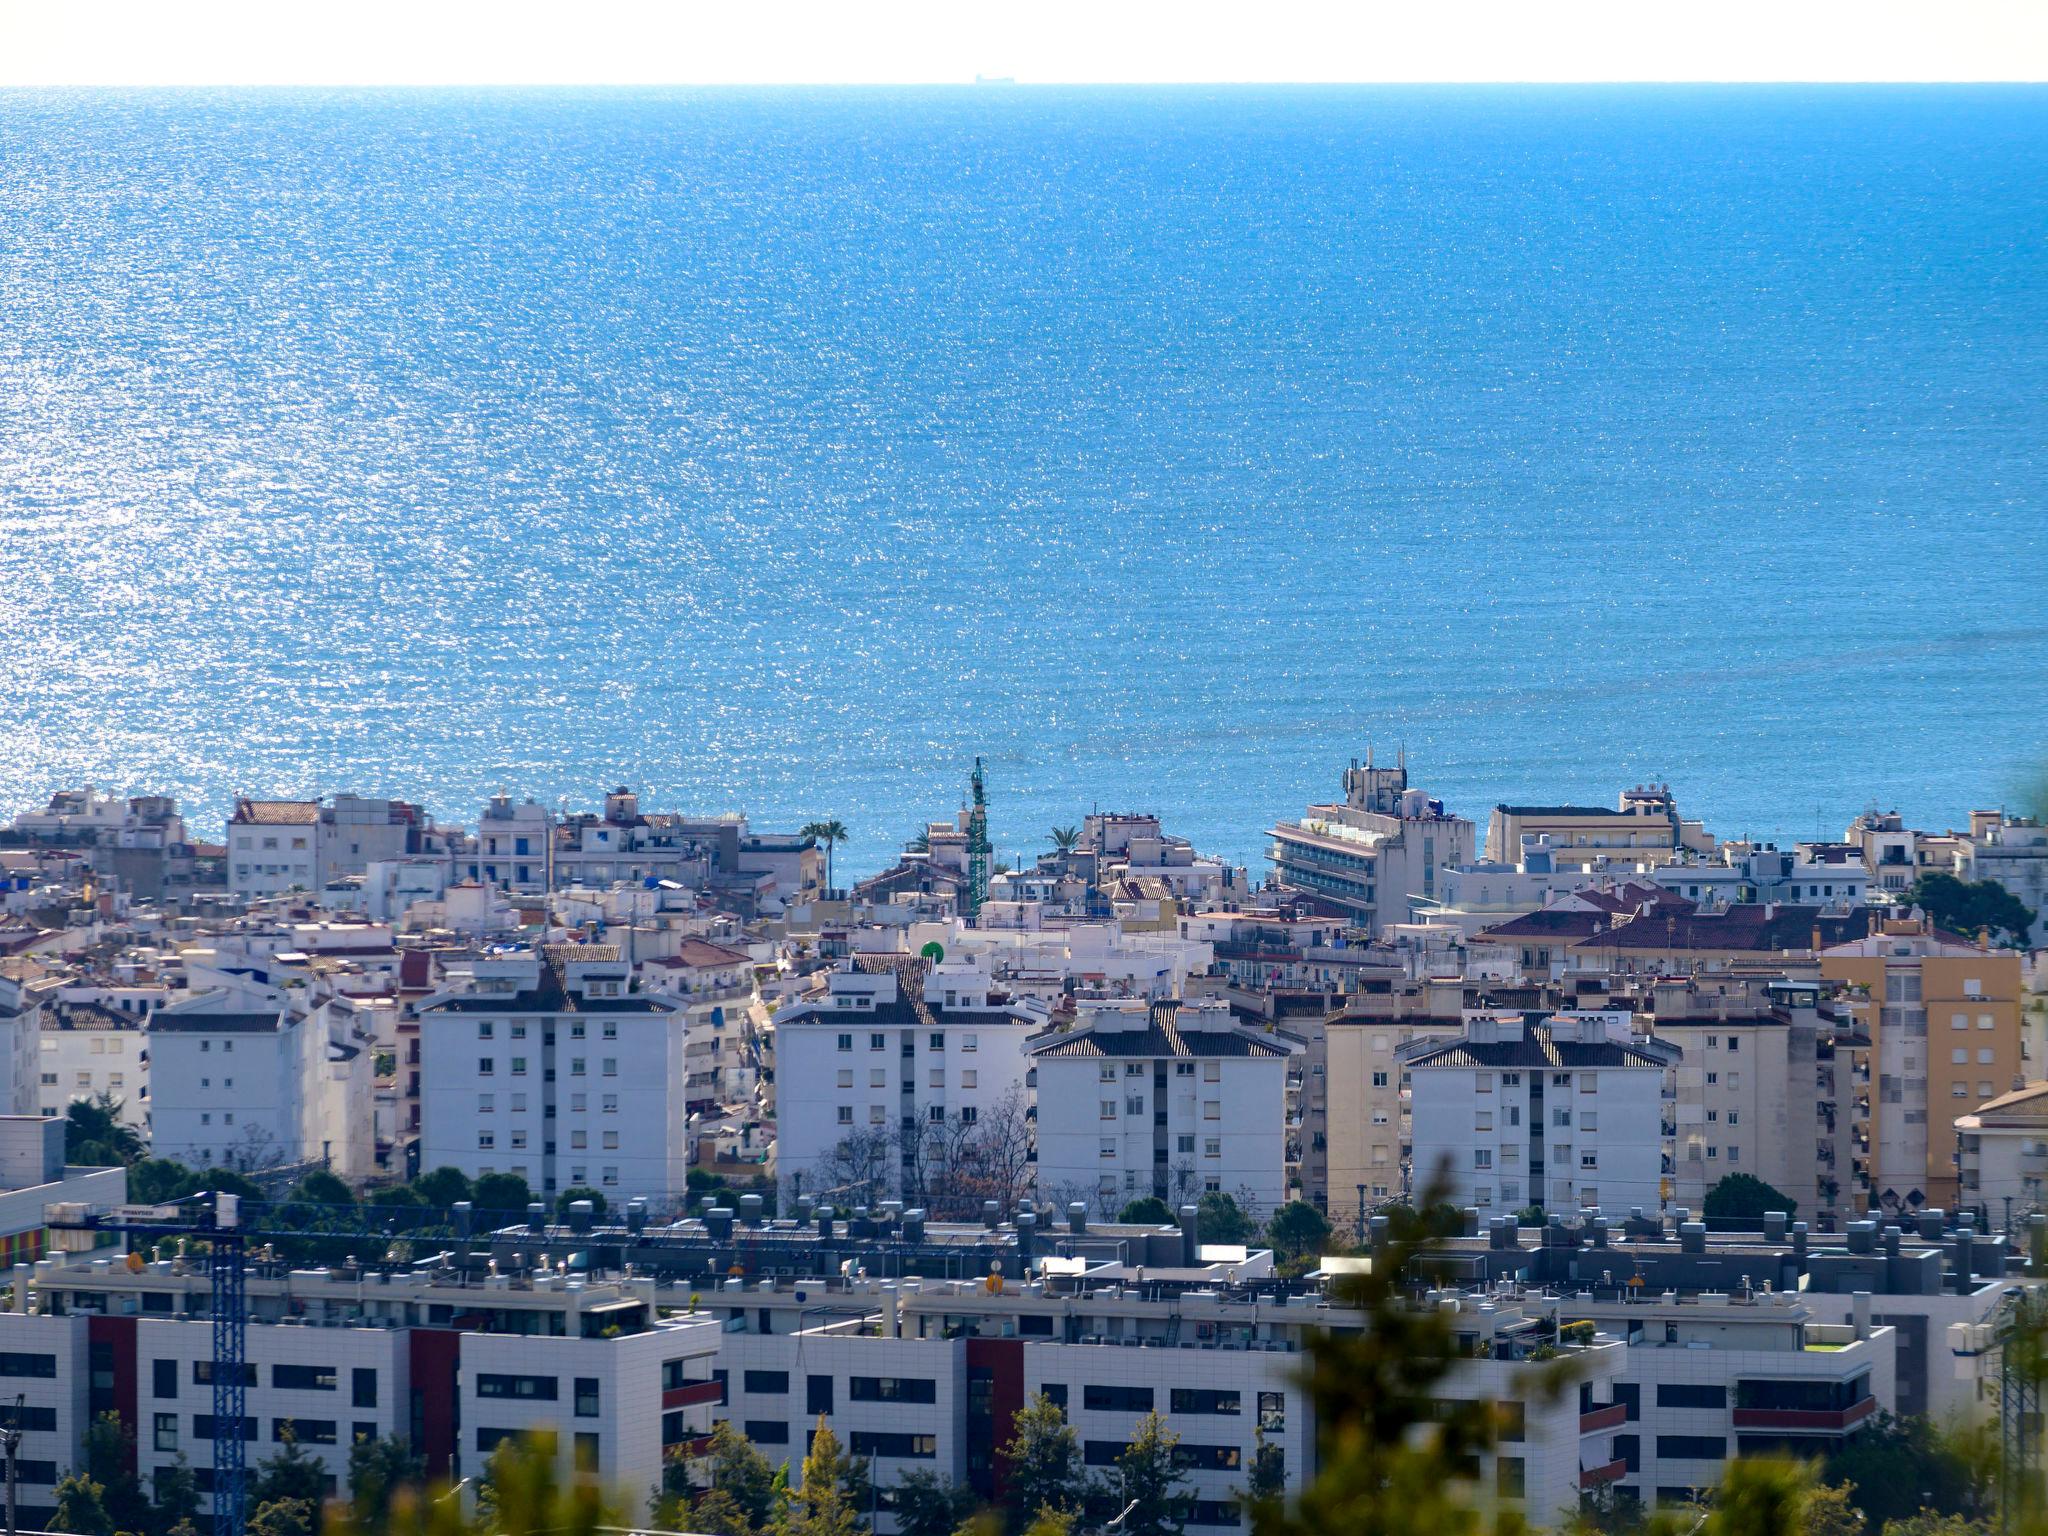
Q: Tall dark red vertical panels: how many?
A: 3